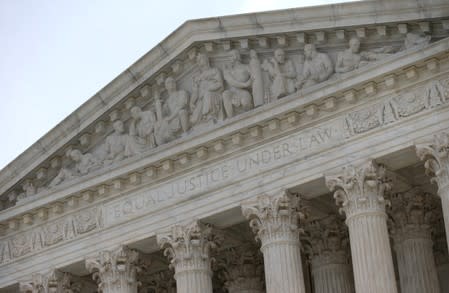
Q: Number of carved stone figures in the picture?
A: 9